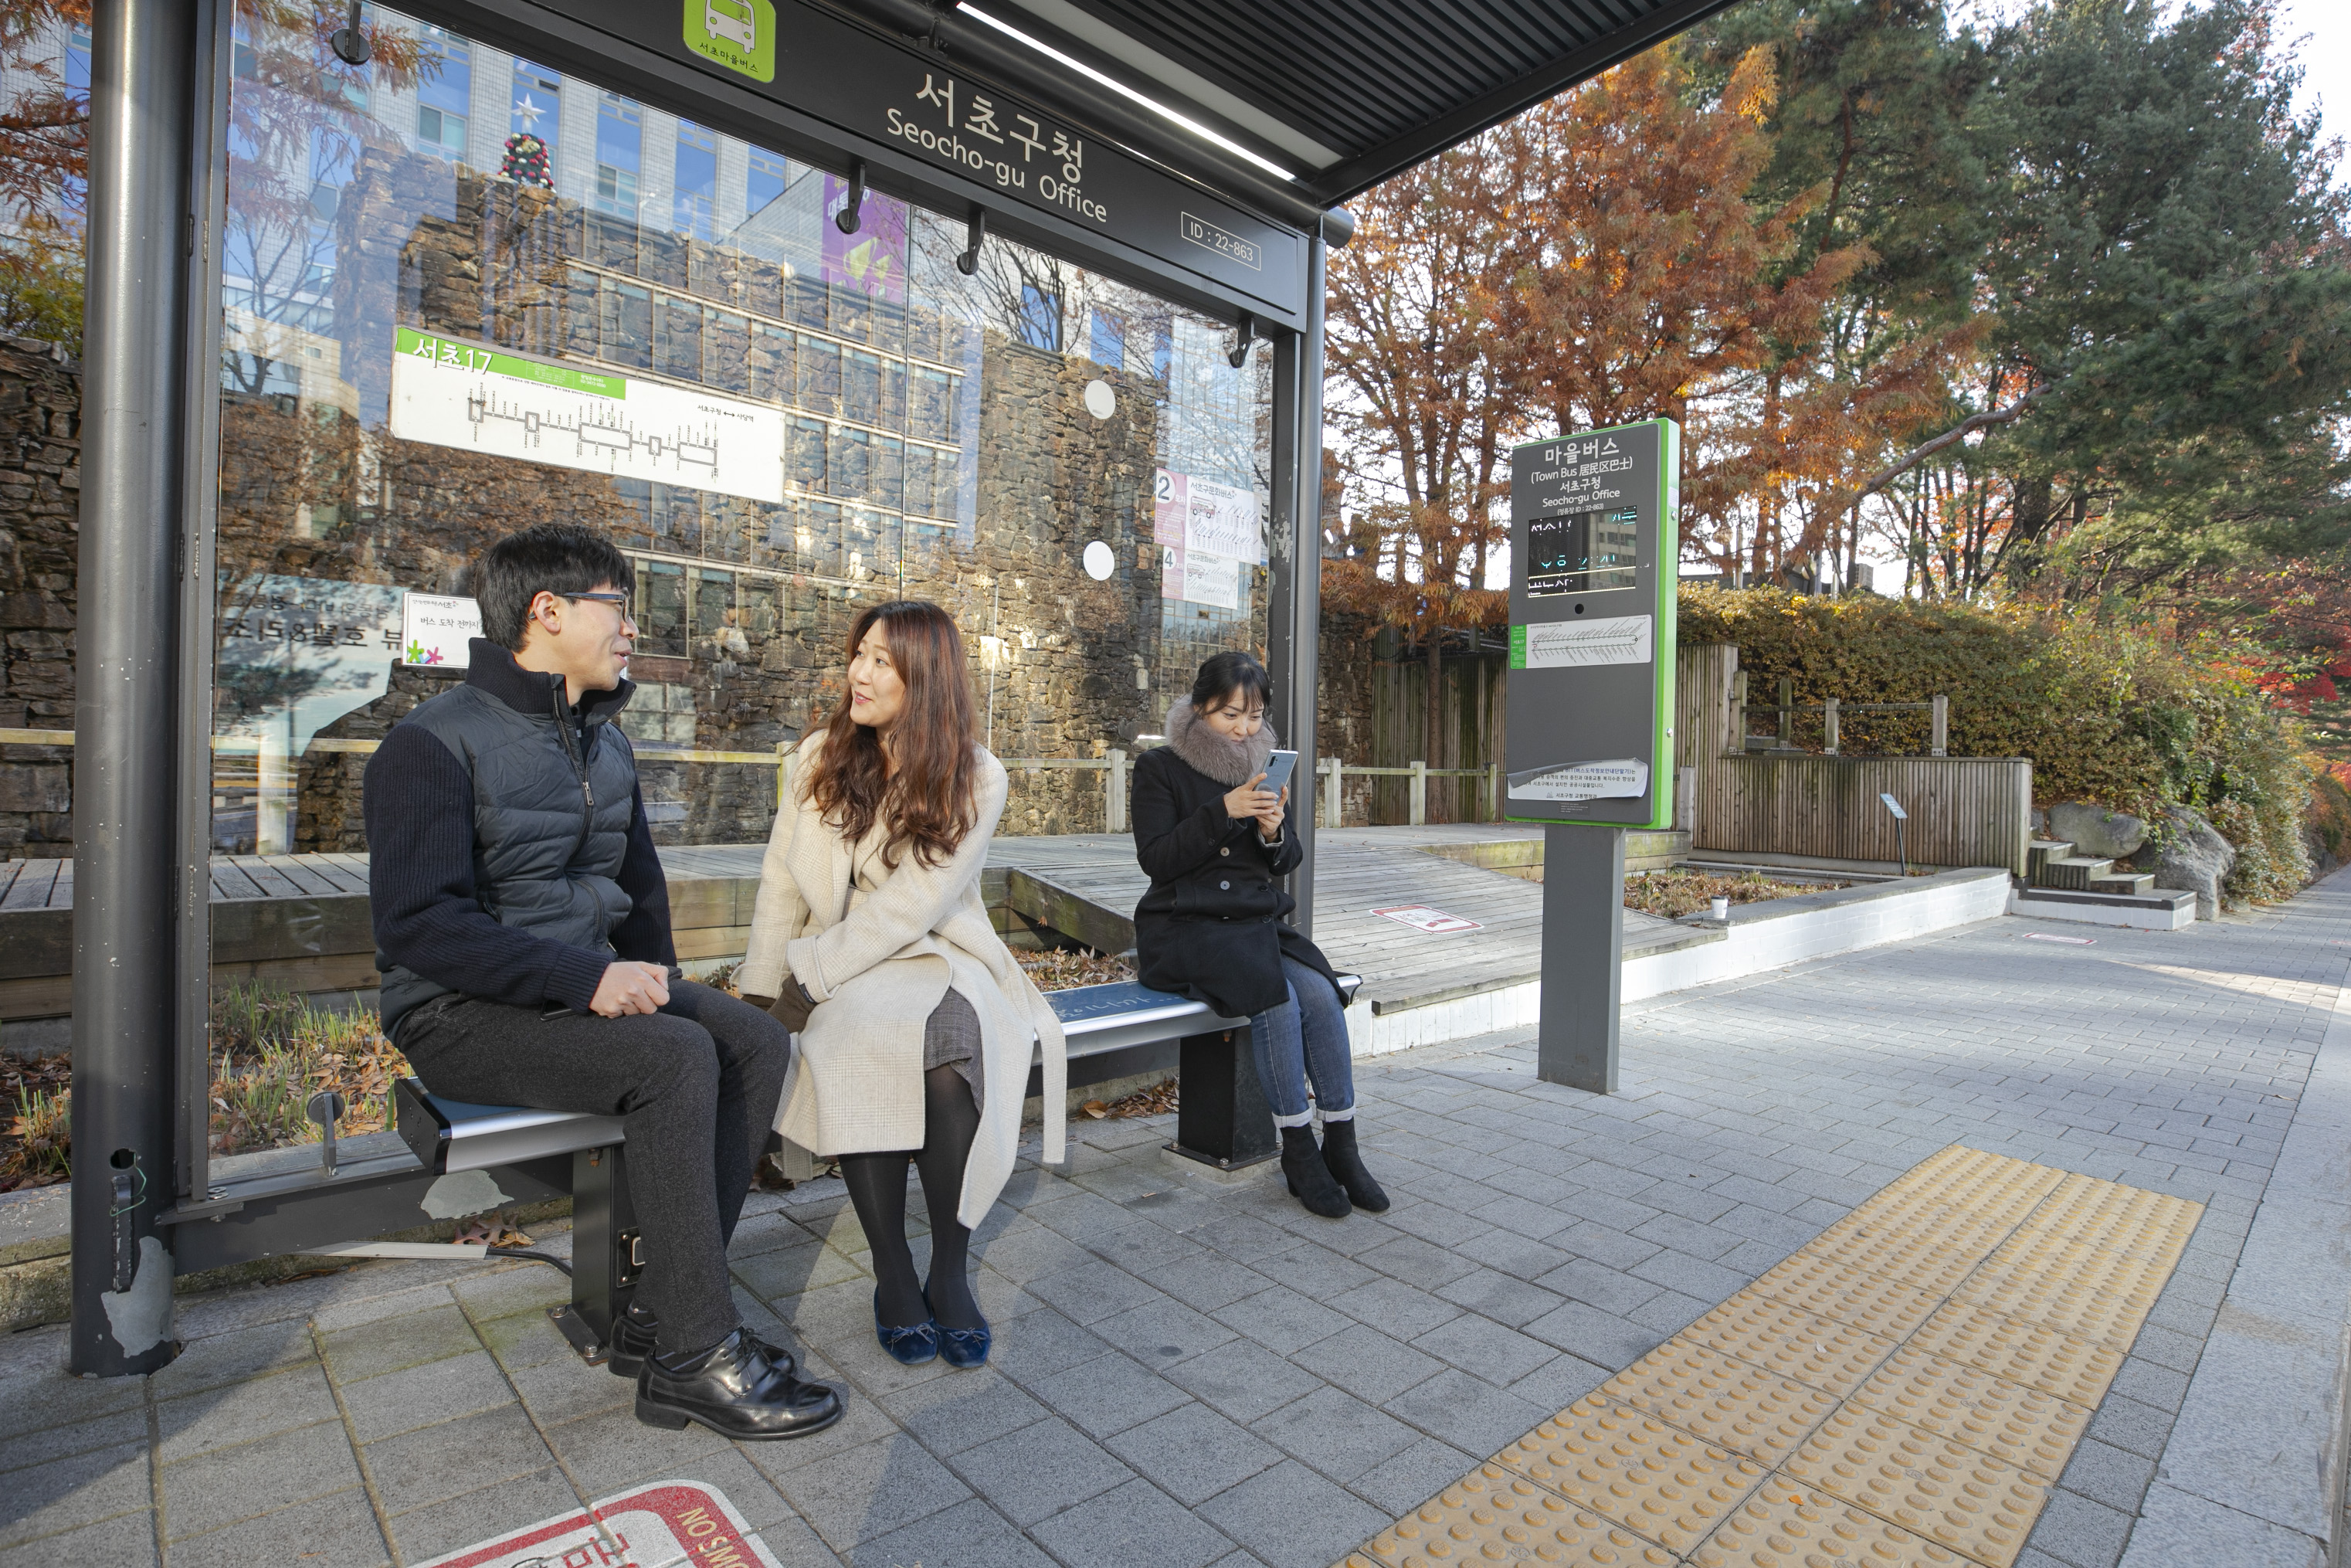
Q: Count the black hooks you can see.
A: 4